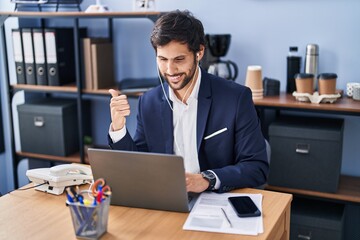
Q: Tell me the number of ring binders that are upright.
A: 4